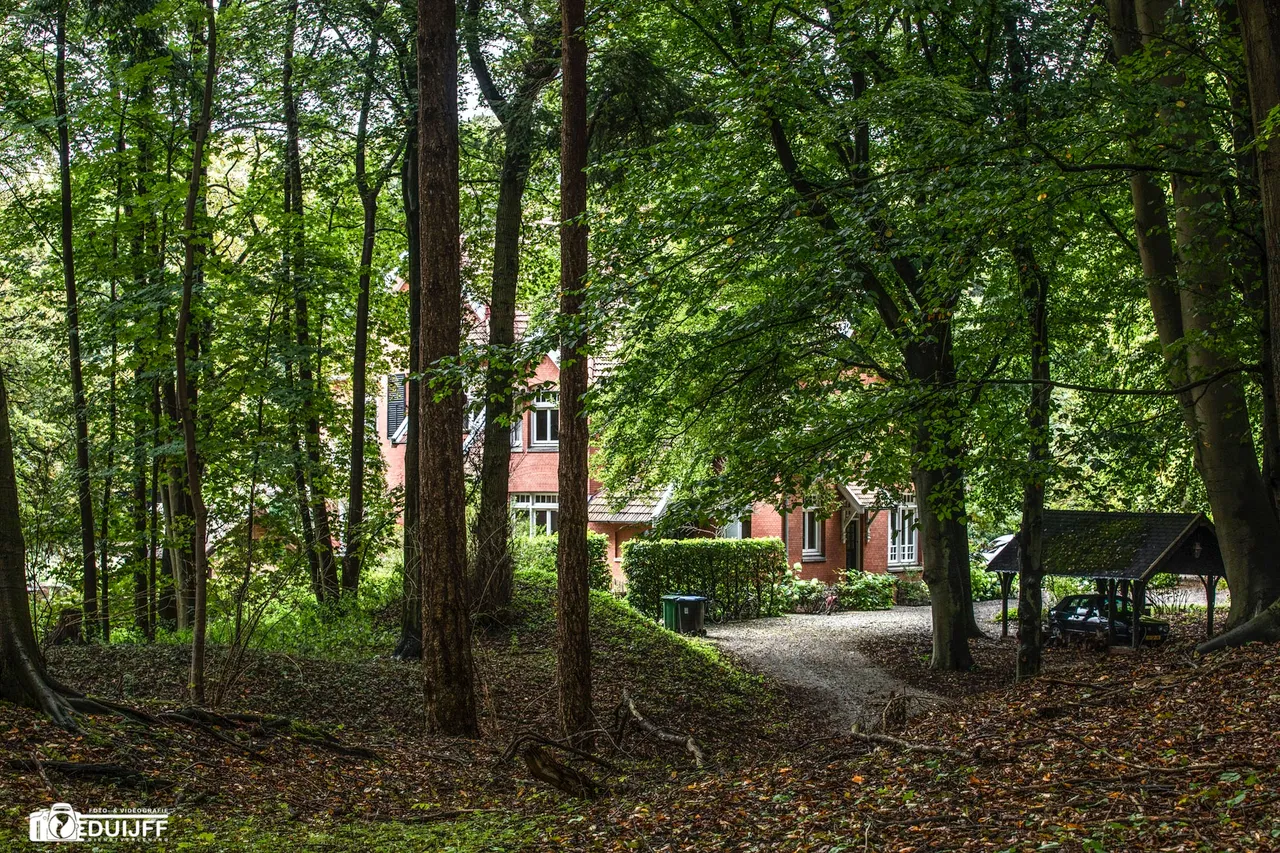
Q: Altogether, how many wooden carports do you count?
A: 1